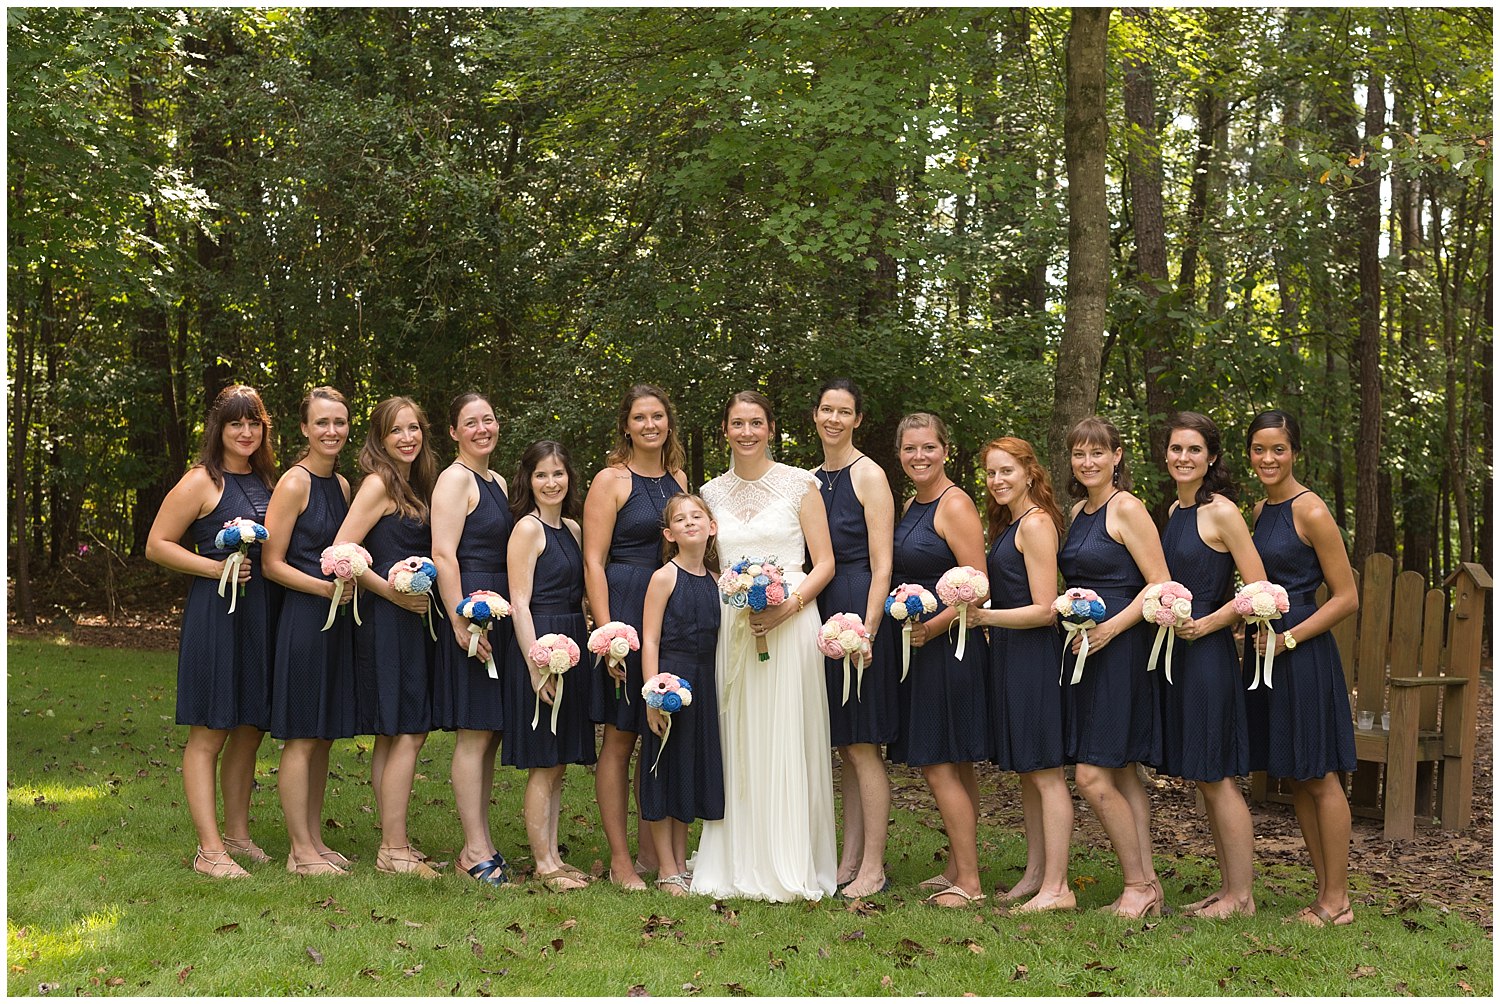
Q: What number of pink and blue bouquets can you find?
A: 7